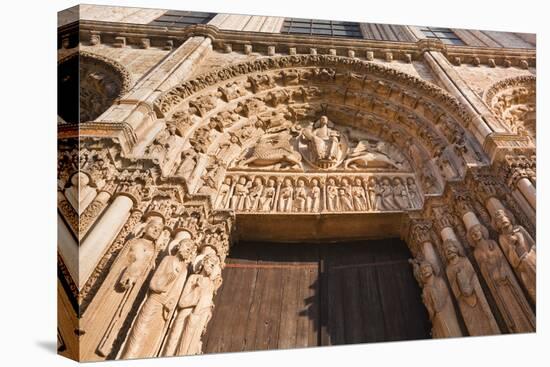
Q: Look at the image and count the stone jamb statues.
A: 7